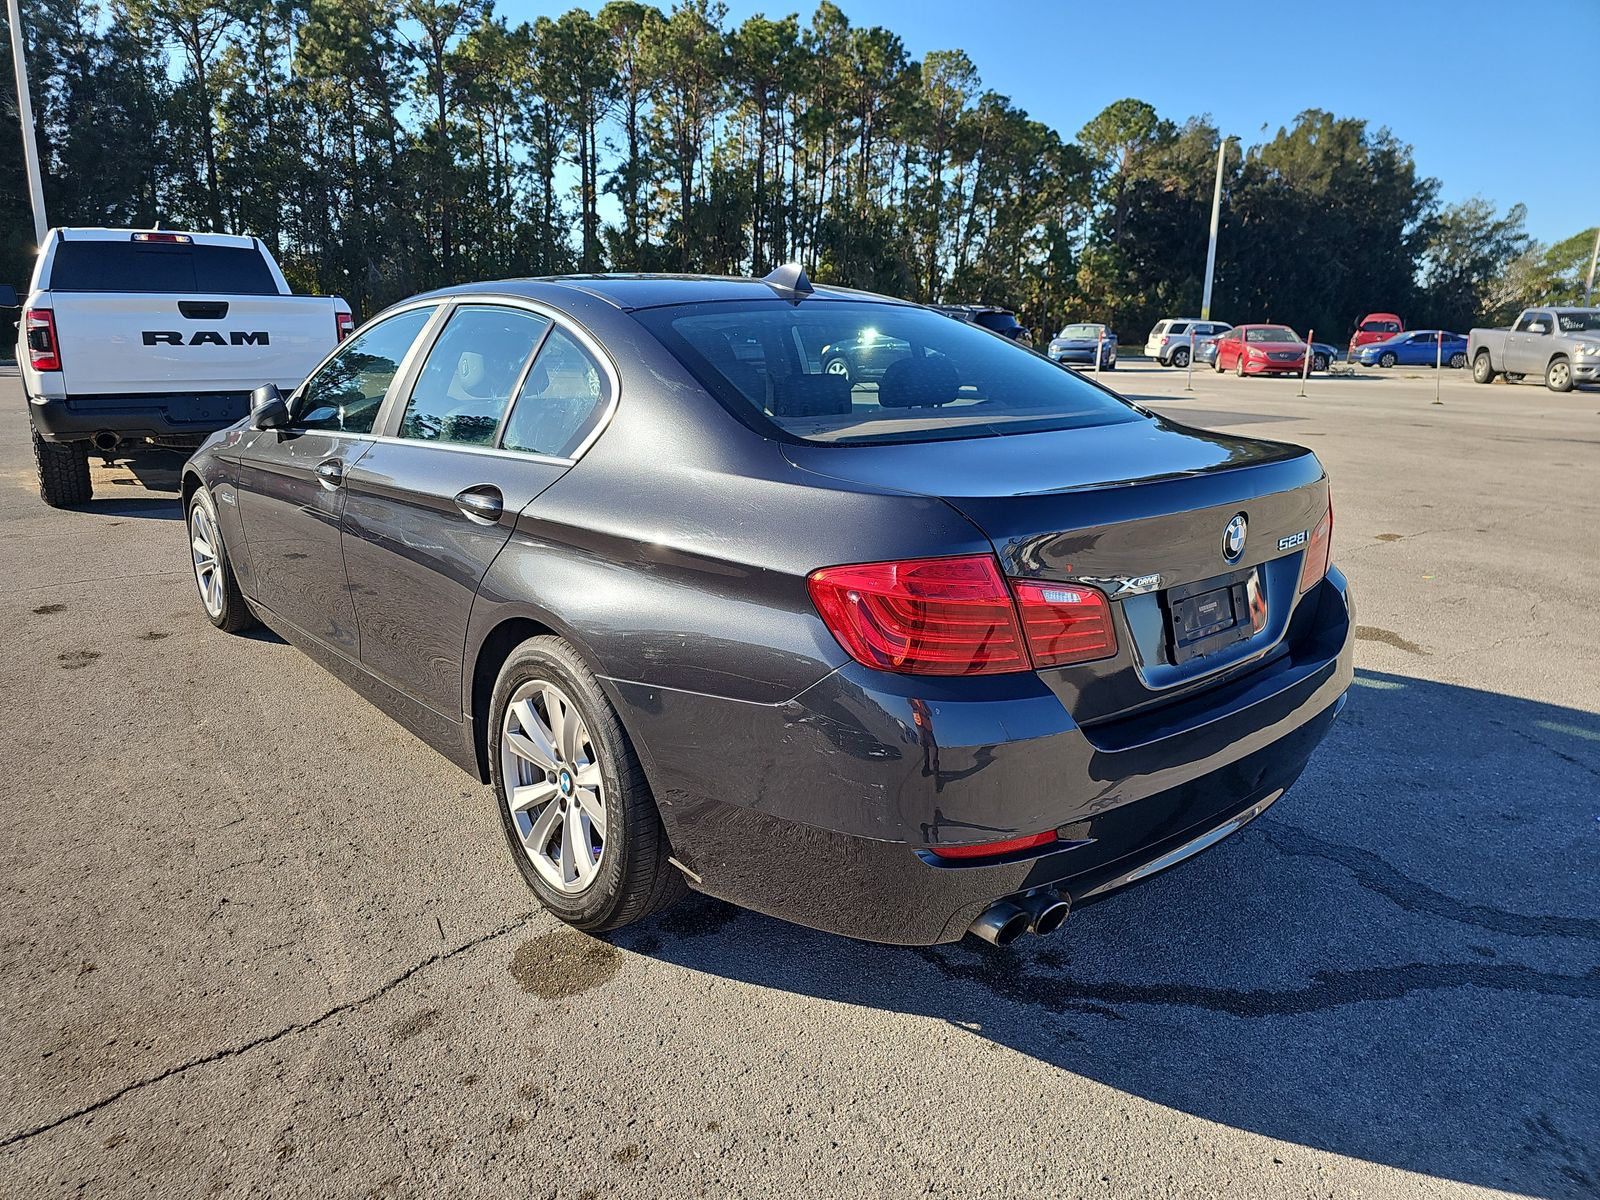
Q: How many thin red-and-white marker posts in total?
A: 4